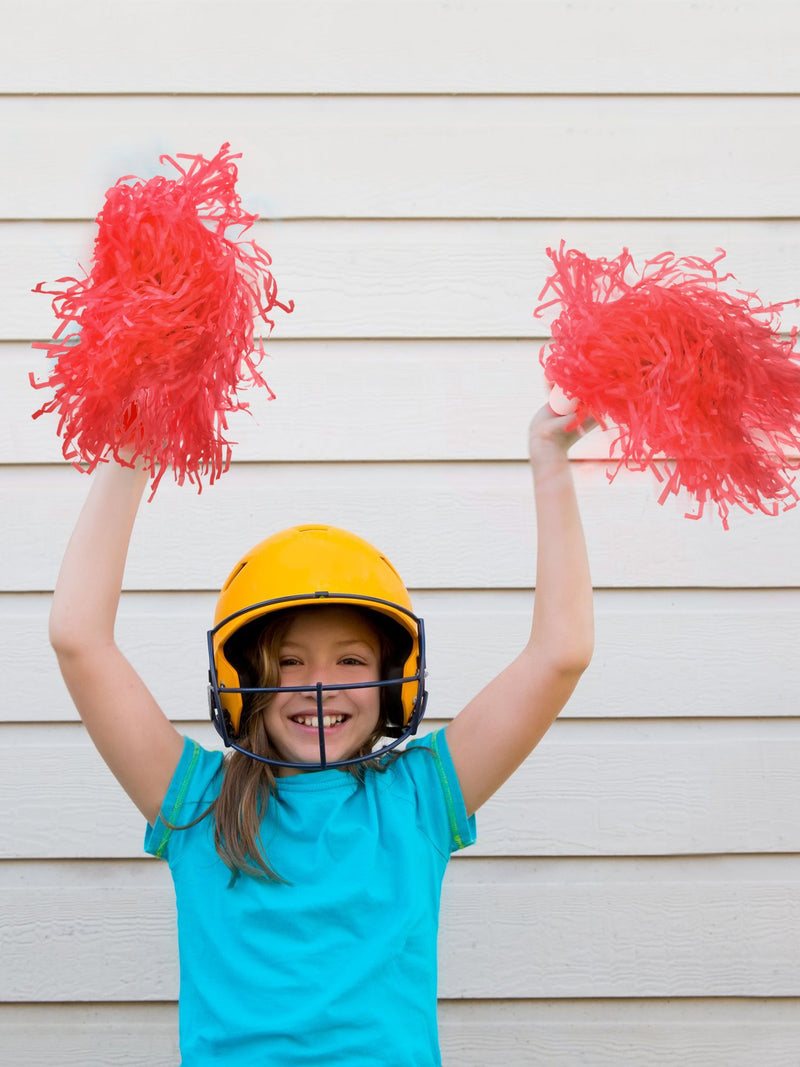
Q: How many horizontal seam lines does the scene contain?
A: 8